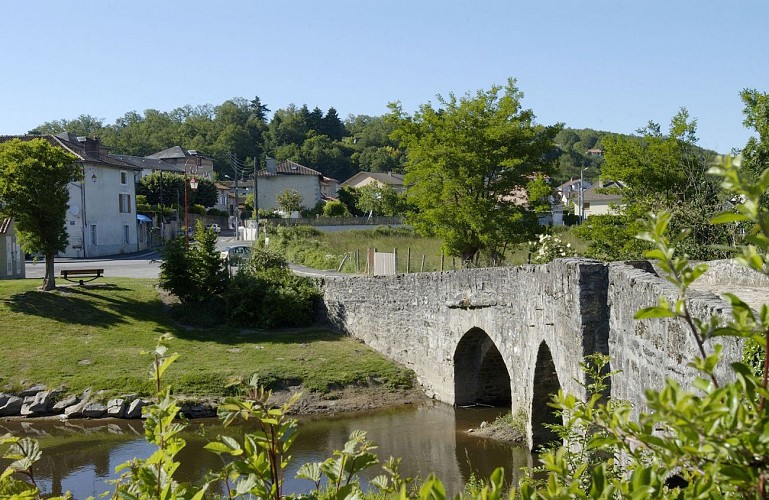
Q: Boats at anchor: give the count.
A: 0